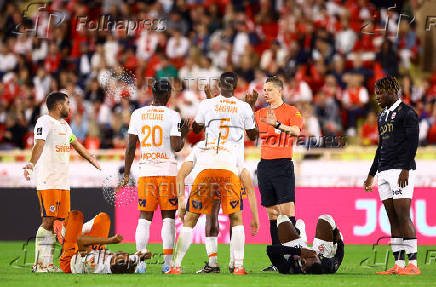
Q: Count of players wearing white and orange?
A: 5